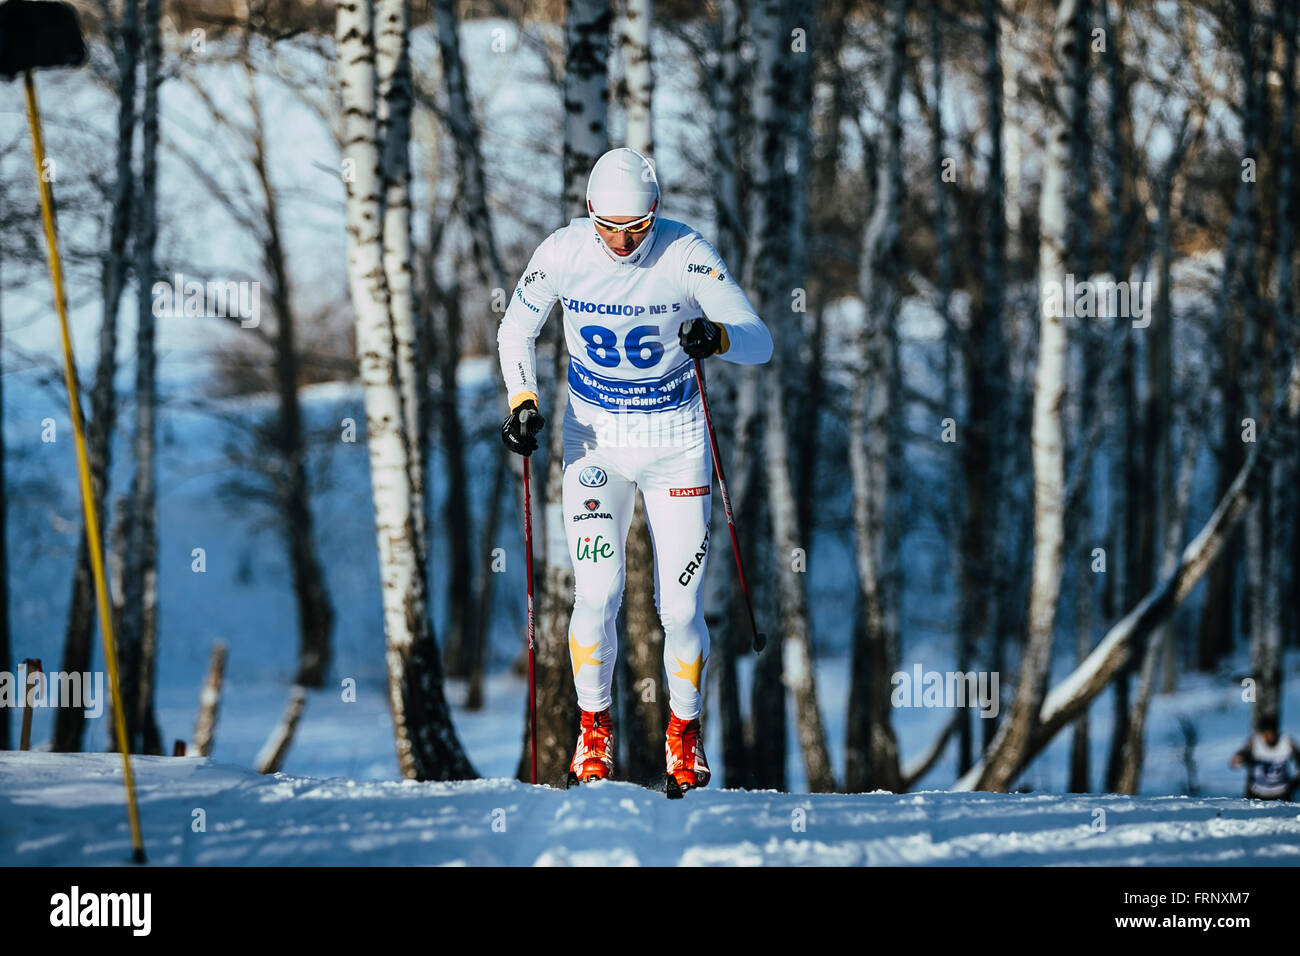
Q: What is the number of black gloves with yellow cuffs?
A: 2